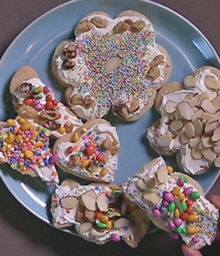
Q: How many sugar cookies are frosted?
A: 7